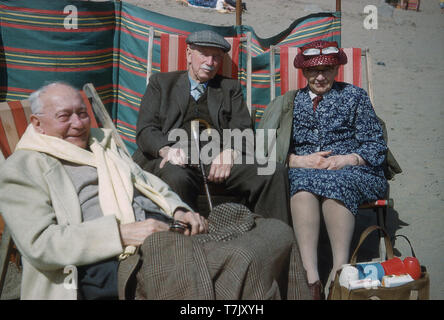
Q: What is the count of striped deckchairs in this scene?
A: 3